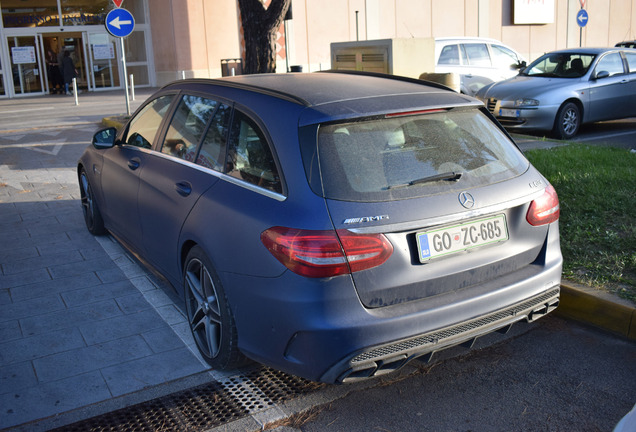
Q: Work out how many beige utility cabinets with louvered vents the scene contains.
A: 1